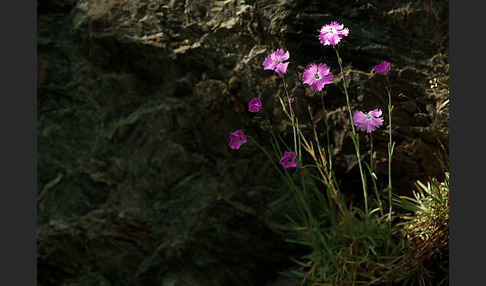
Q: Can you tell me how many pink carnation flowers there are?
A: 8